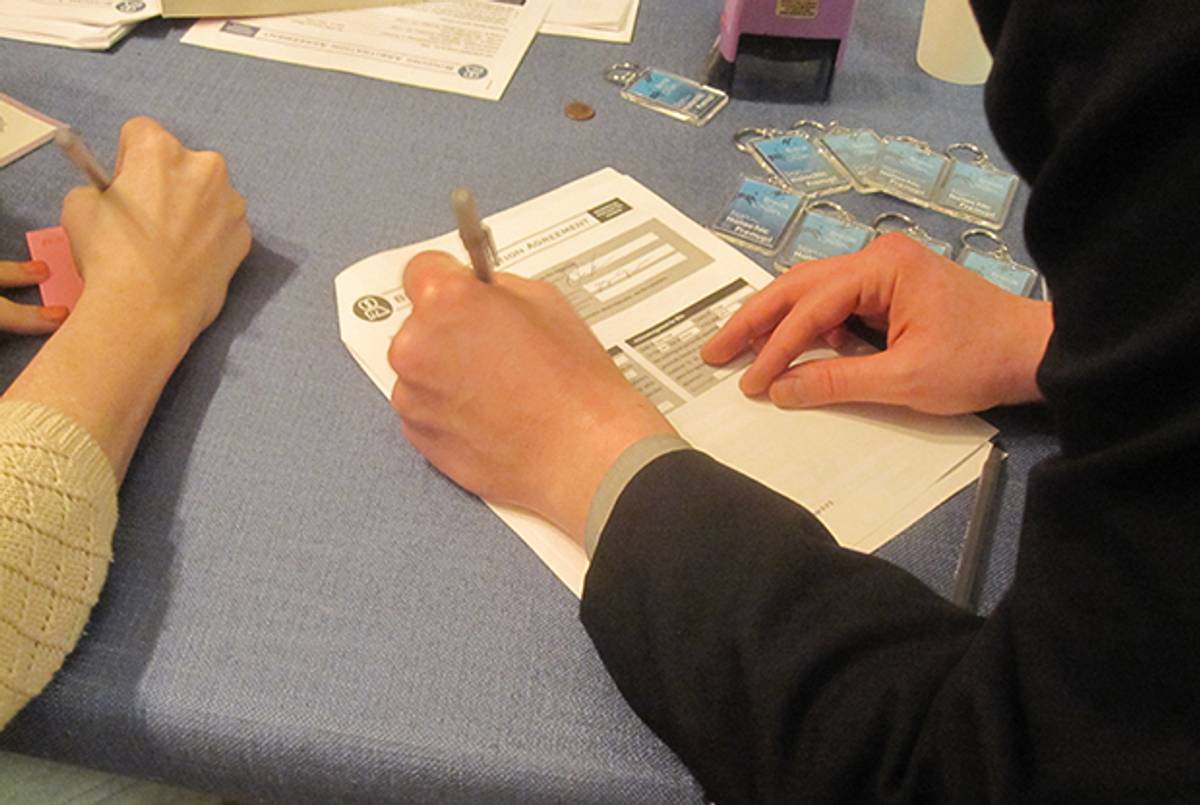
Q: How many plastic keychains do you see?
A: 9